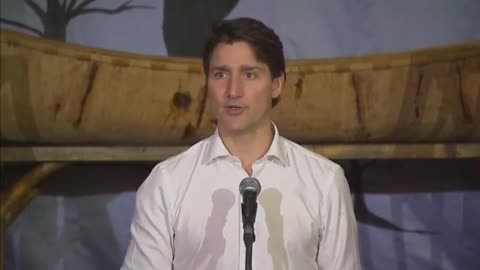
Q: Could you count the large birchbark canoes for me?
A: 1